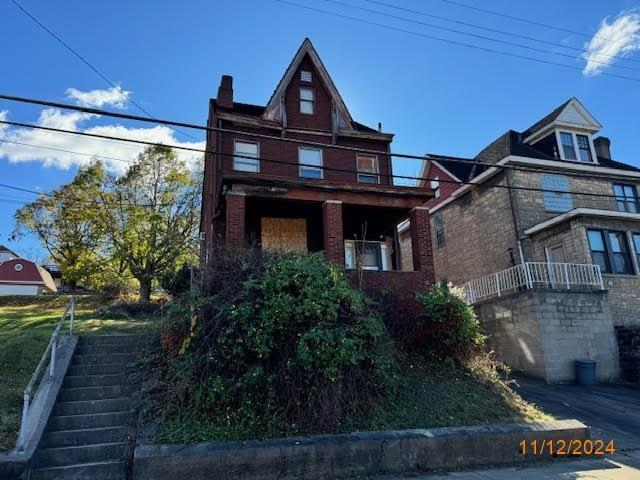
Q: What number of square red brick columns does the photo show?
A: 3